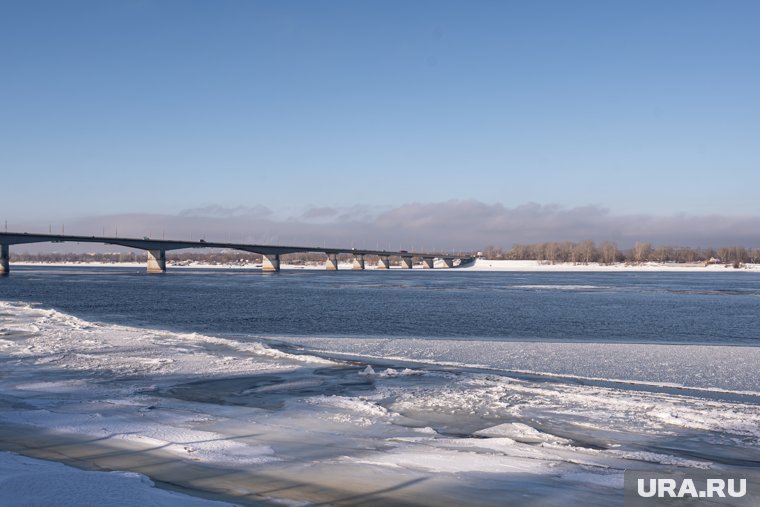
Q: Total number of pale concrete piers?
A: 9